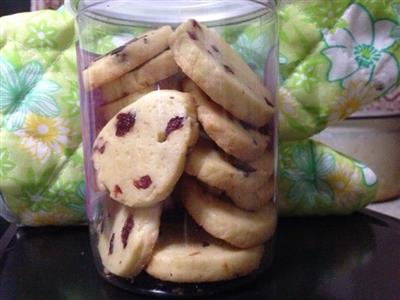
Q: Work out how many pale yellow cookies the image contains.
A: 10